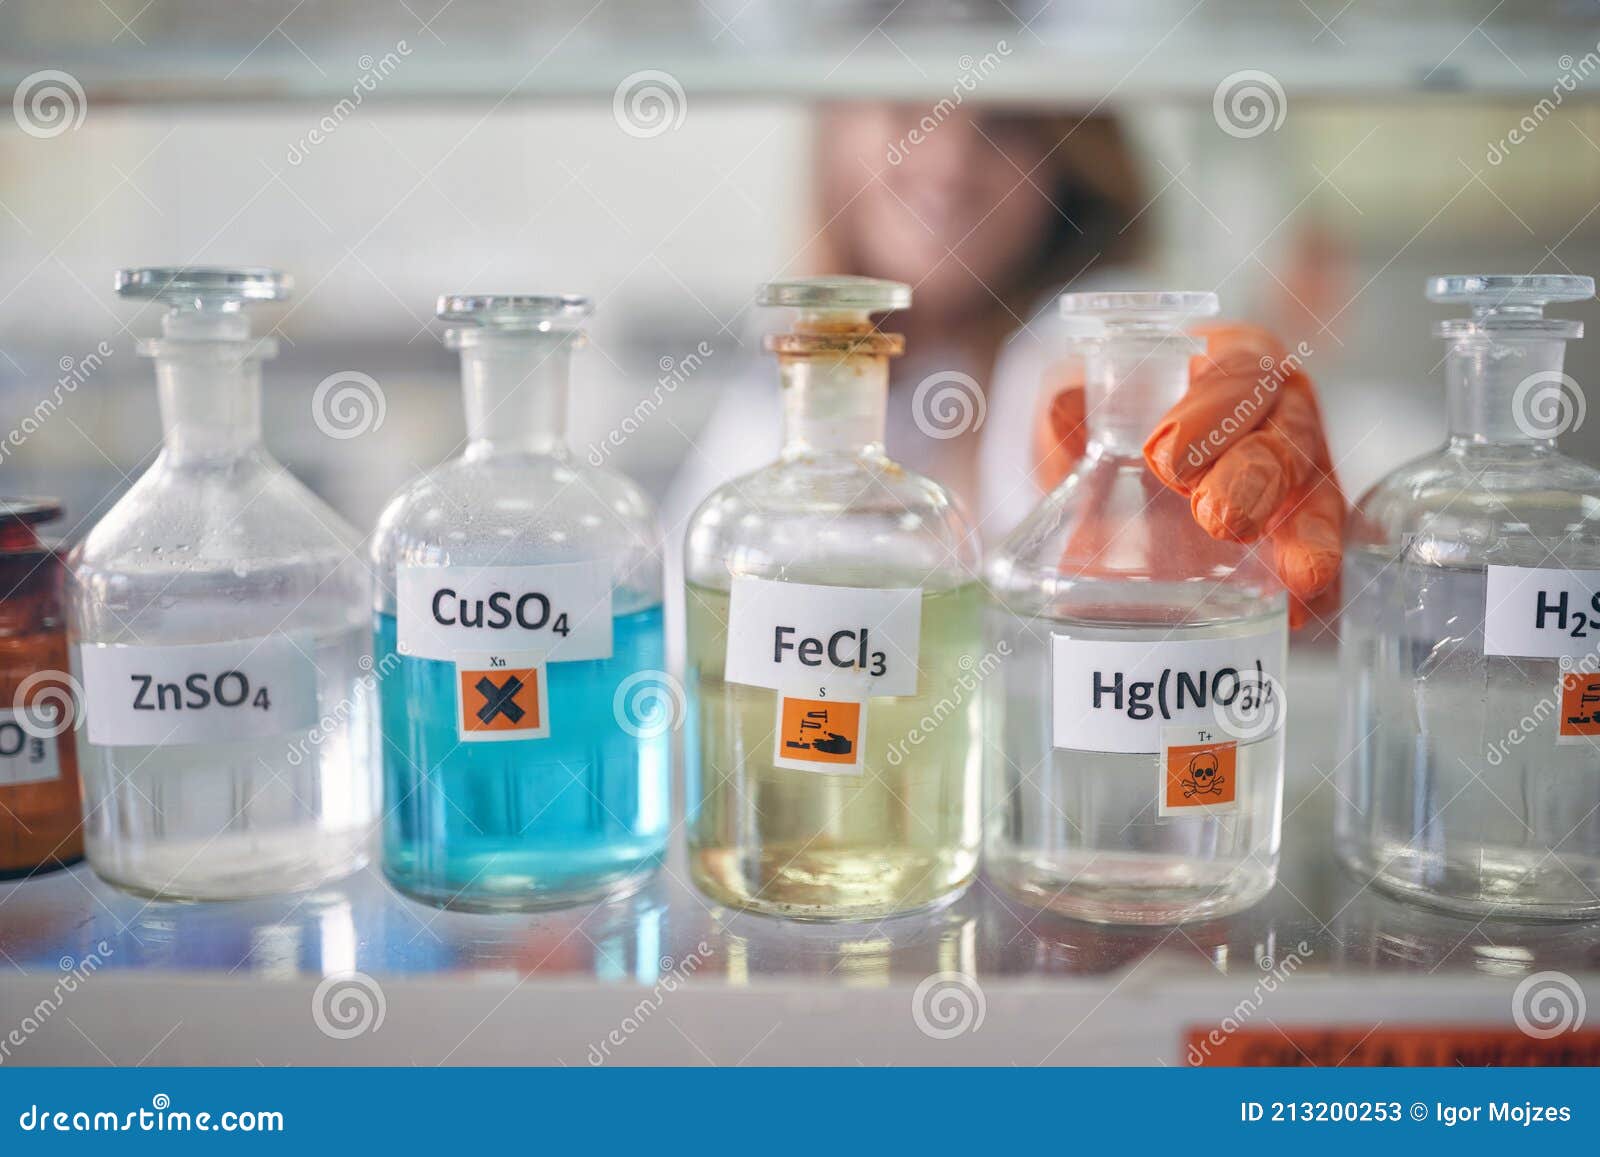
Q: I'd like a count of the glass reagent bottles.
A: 6